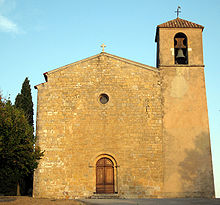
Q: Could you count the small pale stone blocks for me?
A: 2